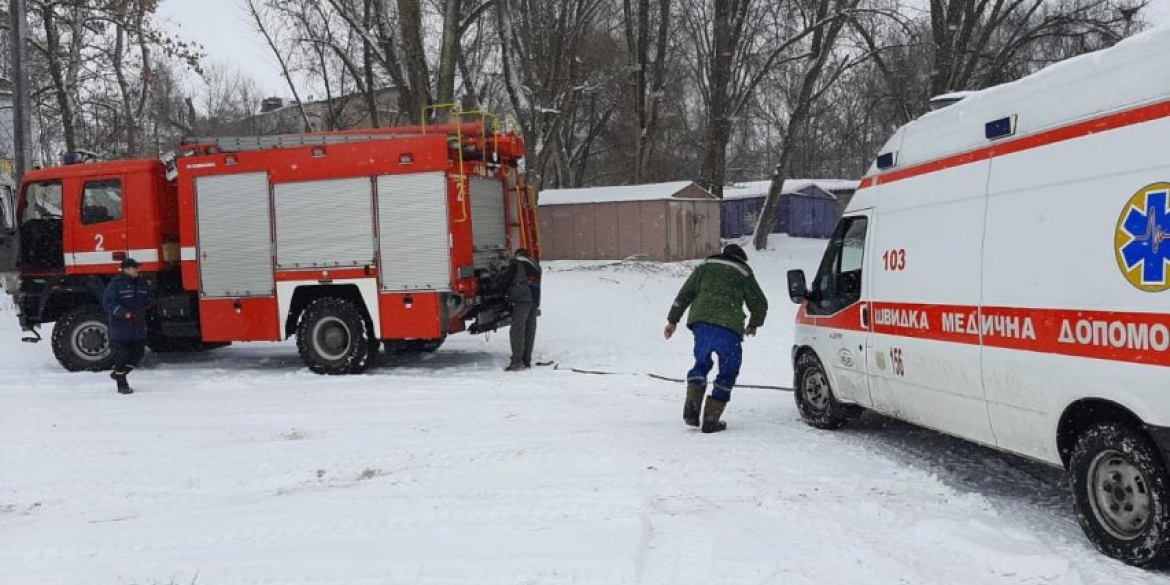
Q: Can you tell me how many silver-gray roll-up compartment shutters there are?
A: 4